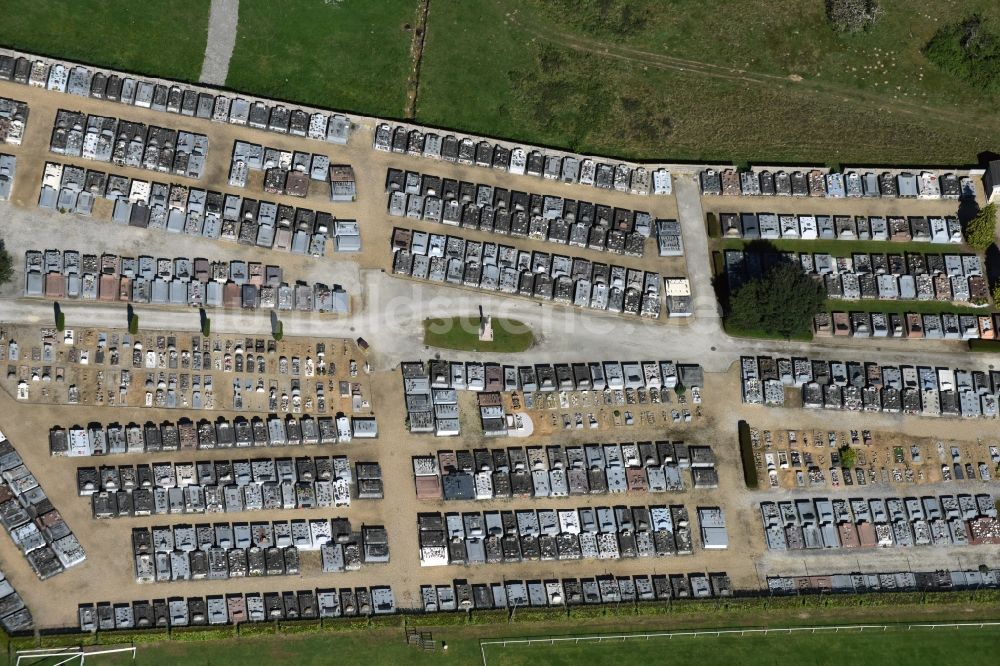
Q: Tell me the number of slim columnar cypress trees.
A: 4